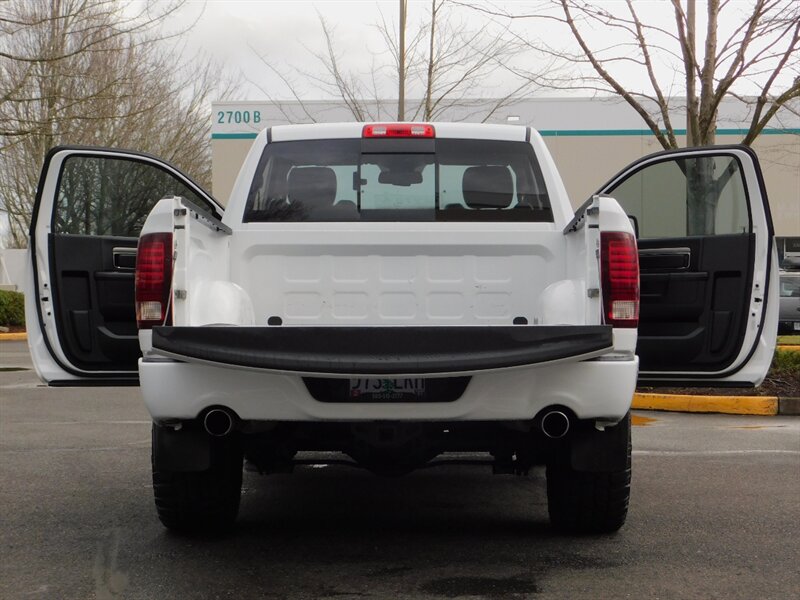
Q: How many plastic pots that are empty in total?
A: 0